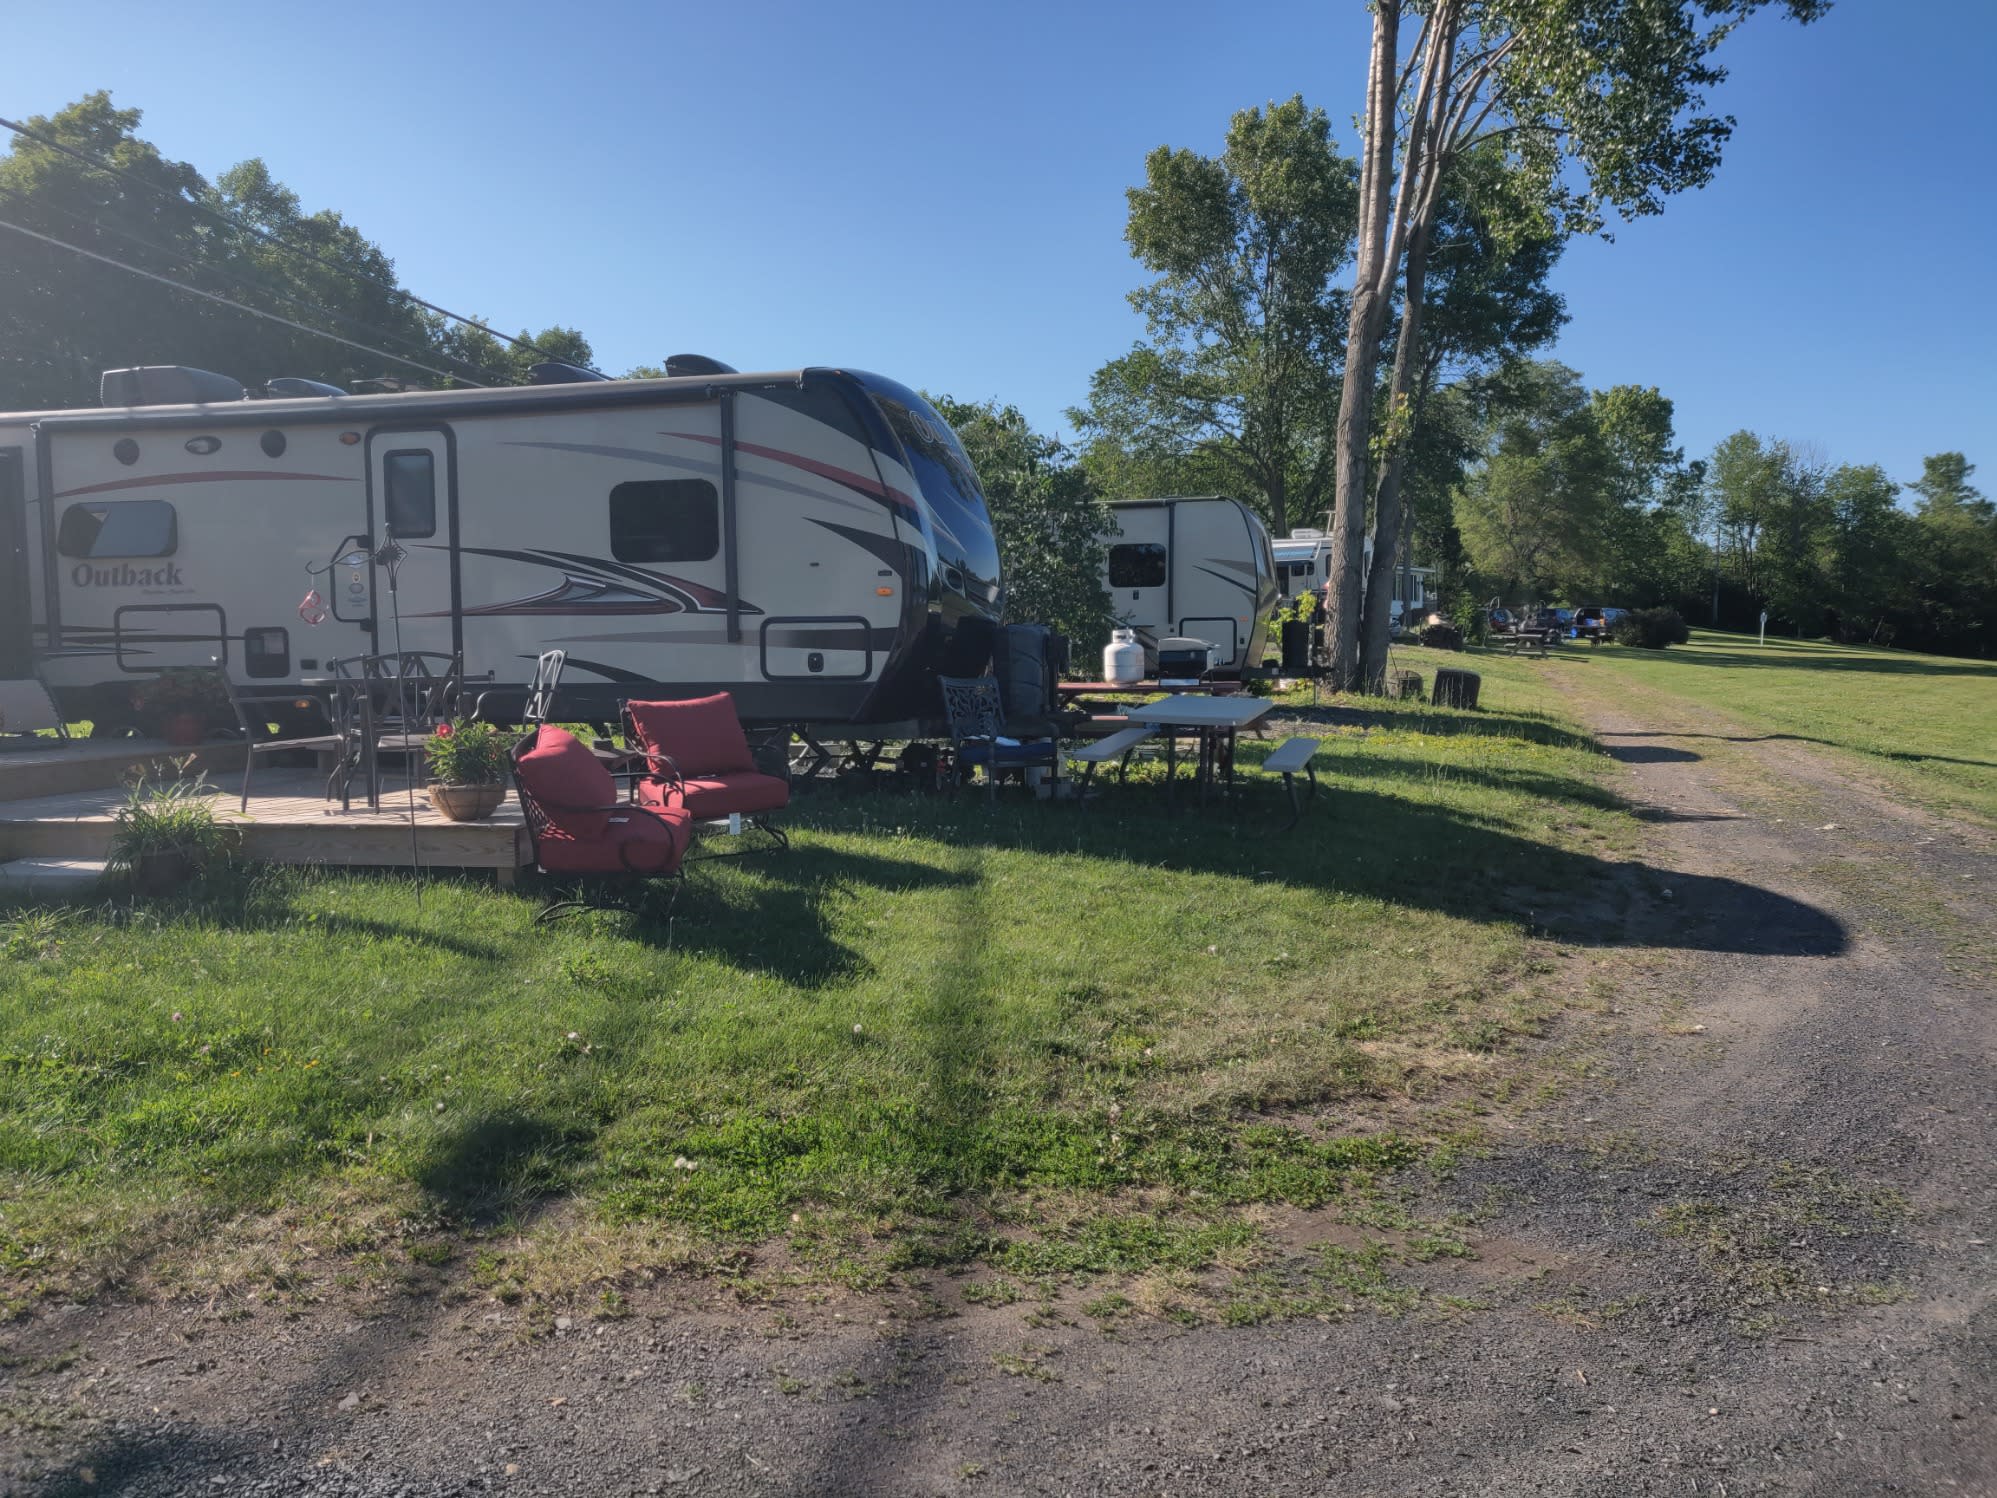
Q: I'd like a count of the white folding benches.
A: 2